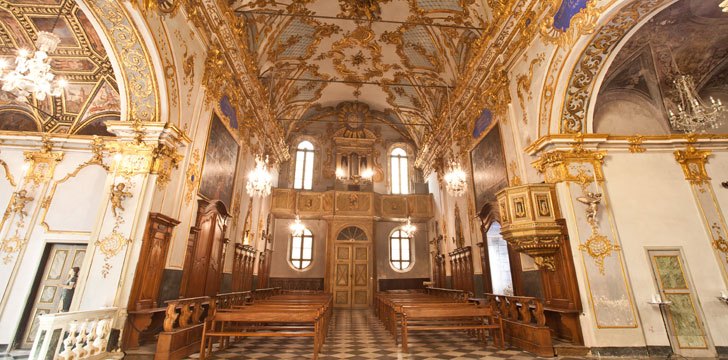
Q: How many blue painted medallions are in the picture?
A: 3